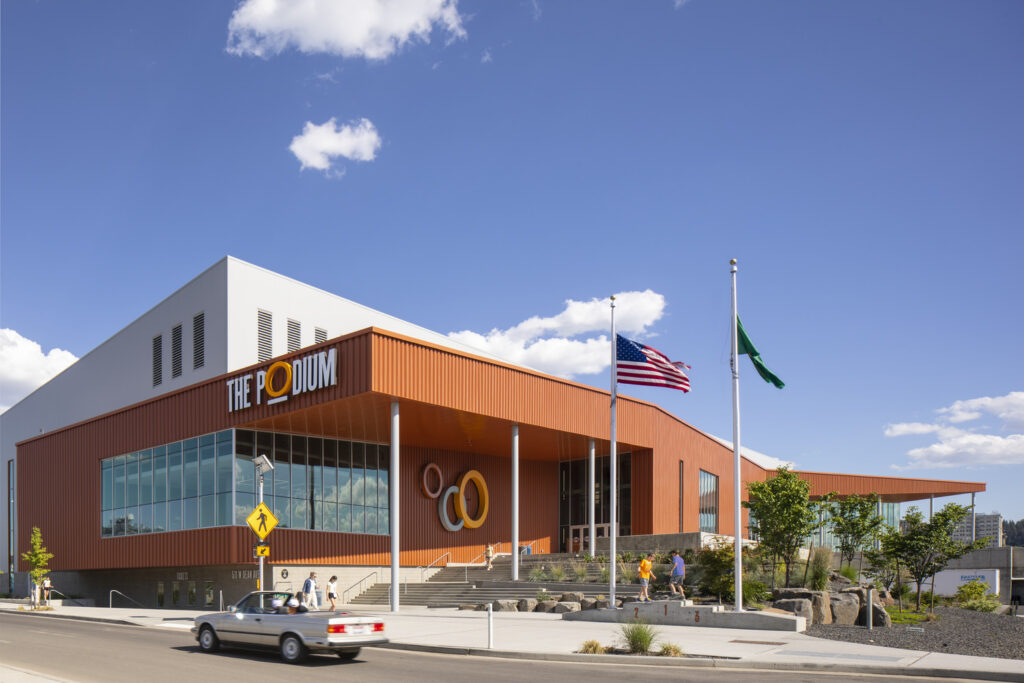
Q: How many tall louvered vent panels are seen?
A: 6